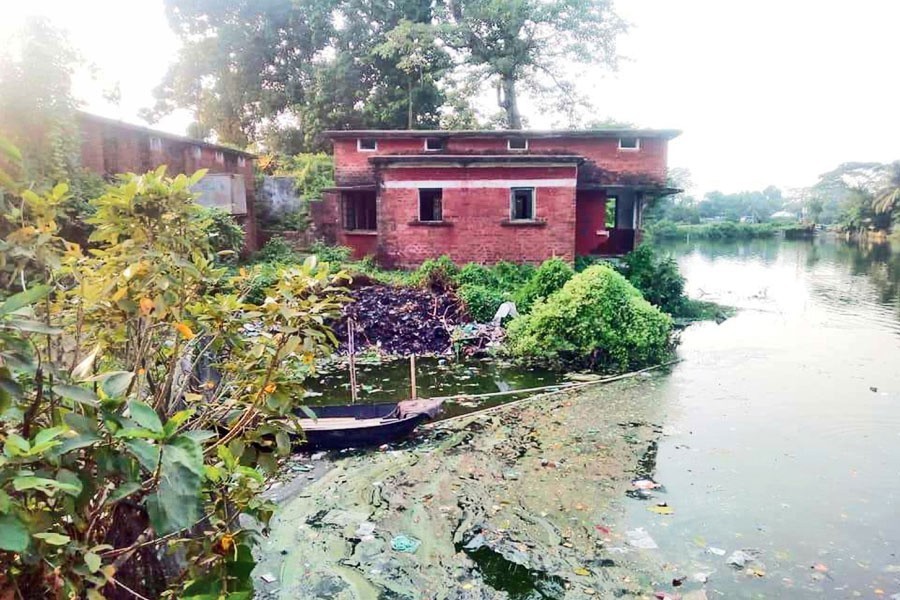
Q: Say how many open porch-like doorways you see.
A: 1